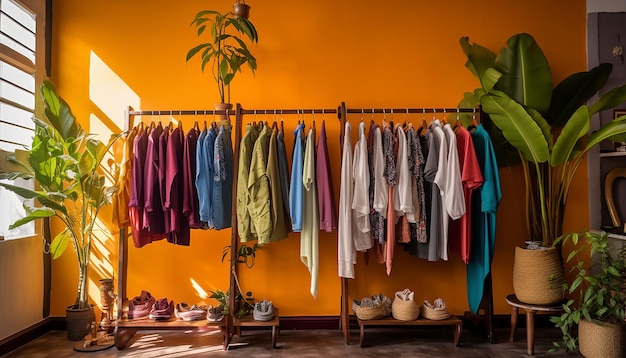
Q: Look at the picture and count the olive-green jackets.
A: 2